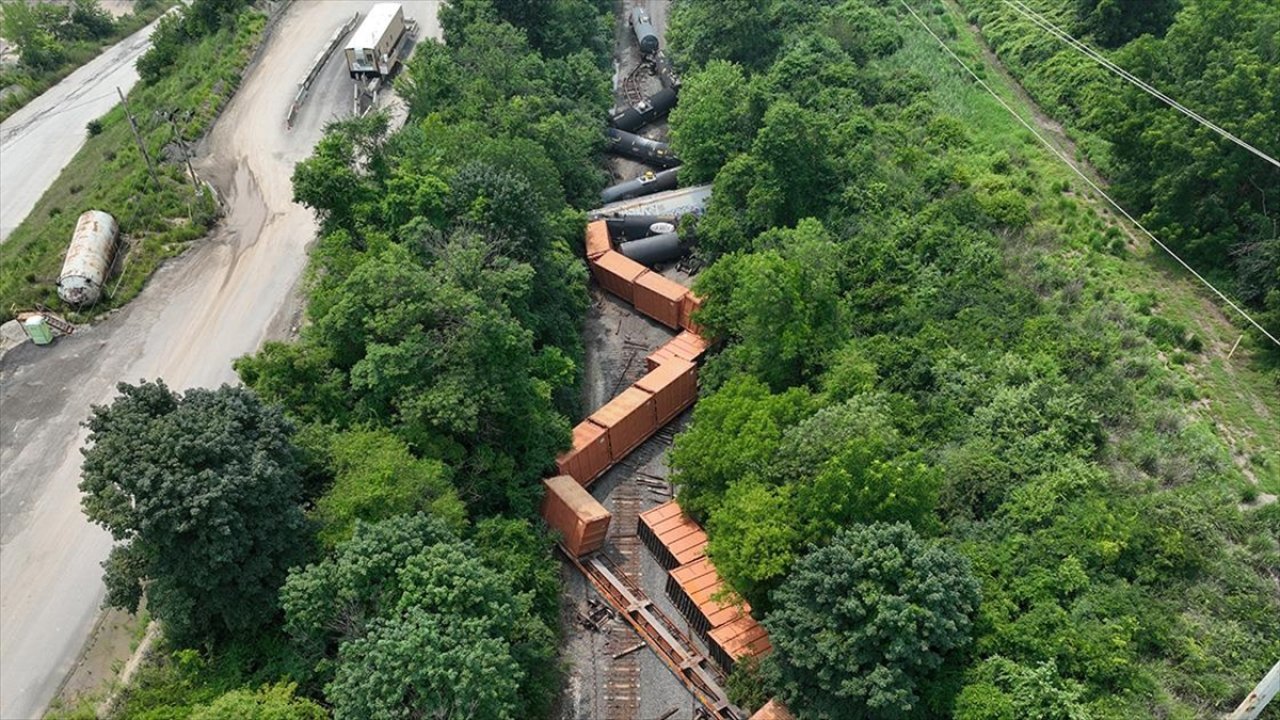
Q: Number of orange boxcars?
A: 13